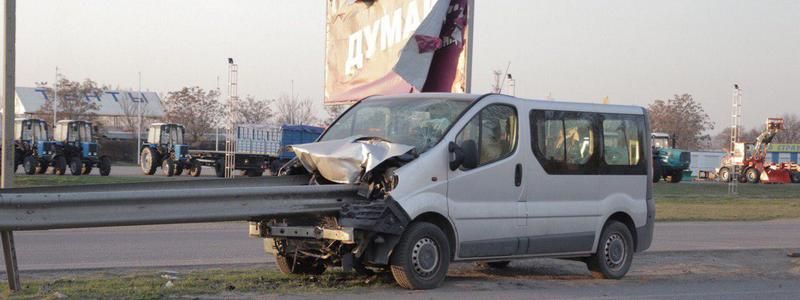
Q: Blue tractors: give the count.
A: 3